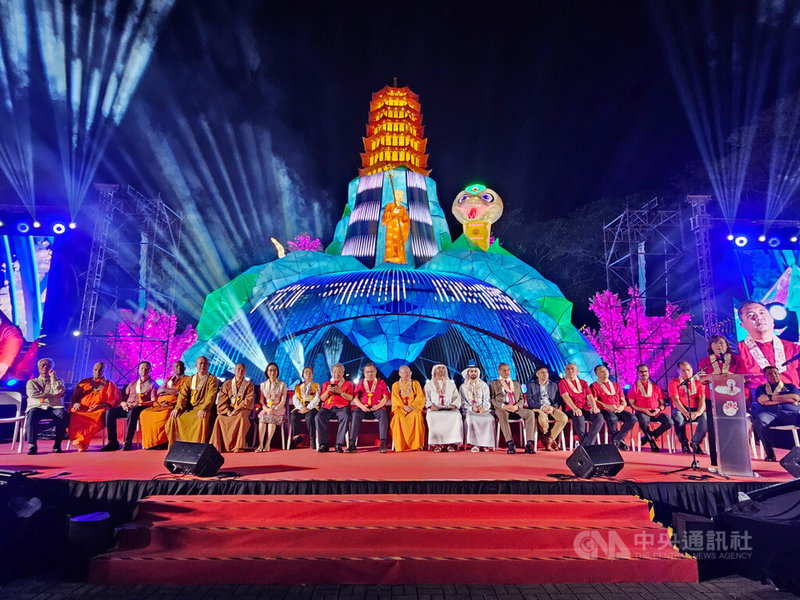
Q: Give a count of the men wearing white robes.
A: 2